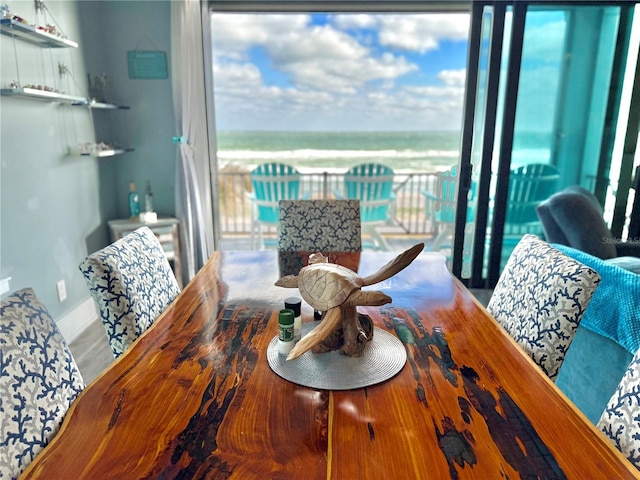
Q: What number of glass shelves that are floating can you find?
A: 4